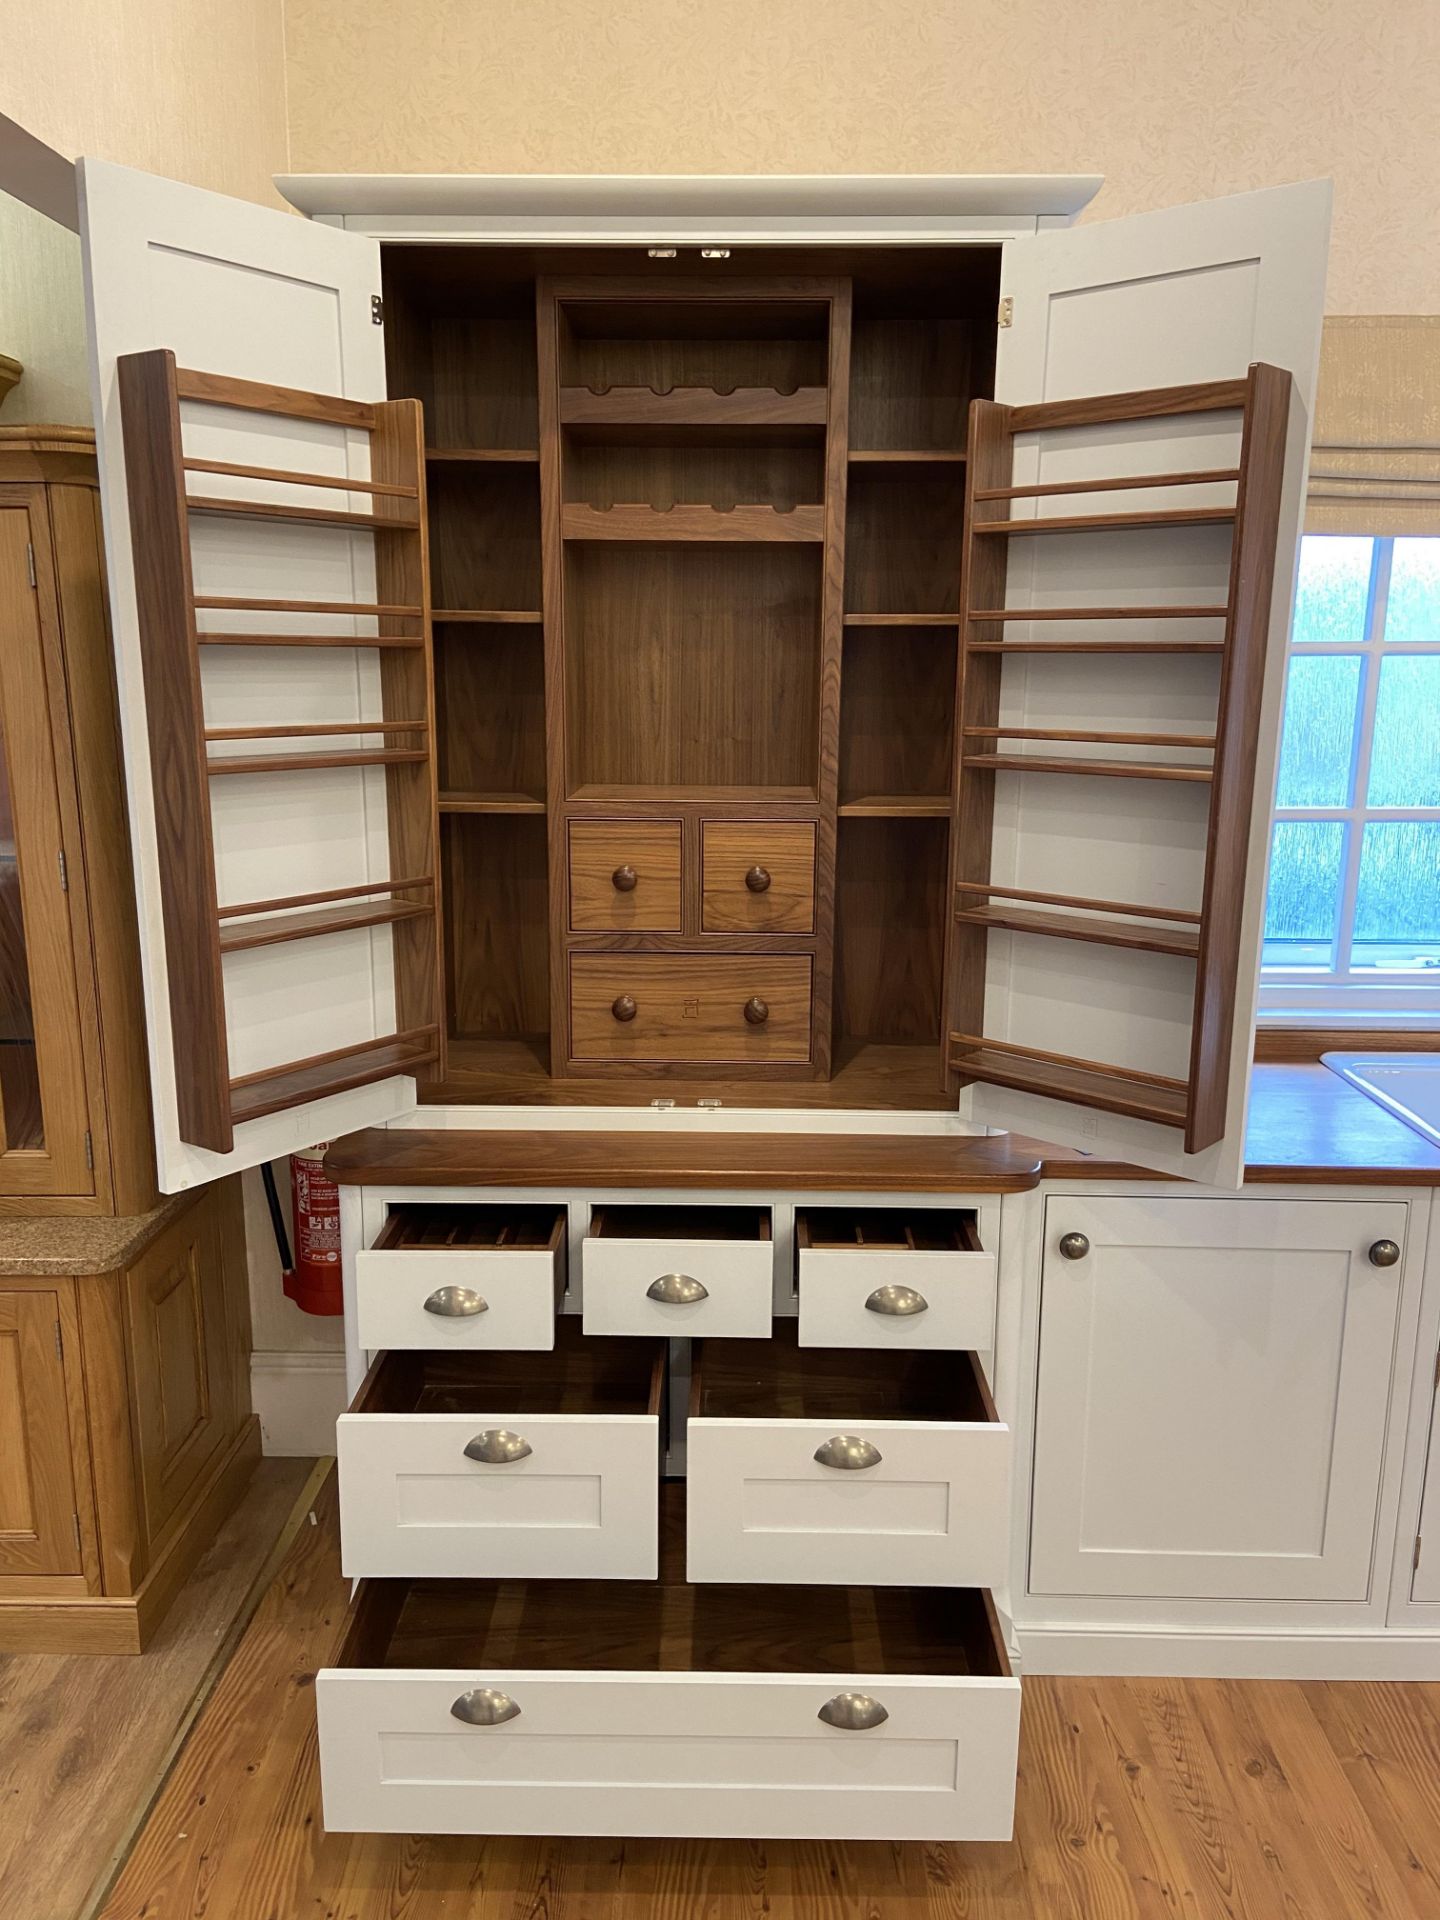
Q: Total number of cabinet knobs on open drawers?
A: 7